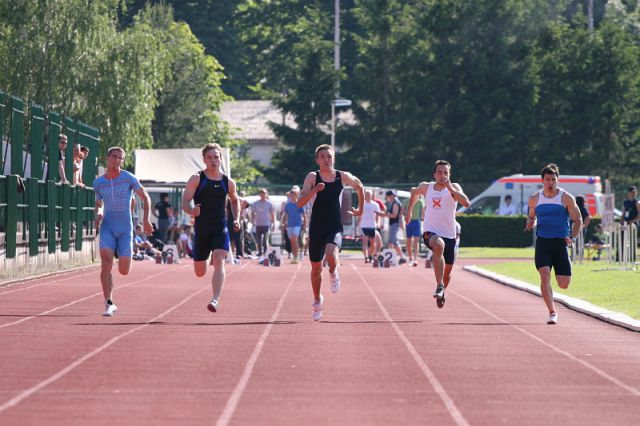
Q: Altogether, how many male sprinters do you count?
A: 5